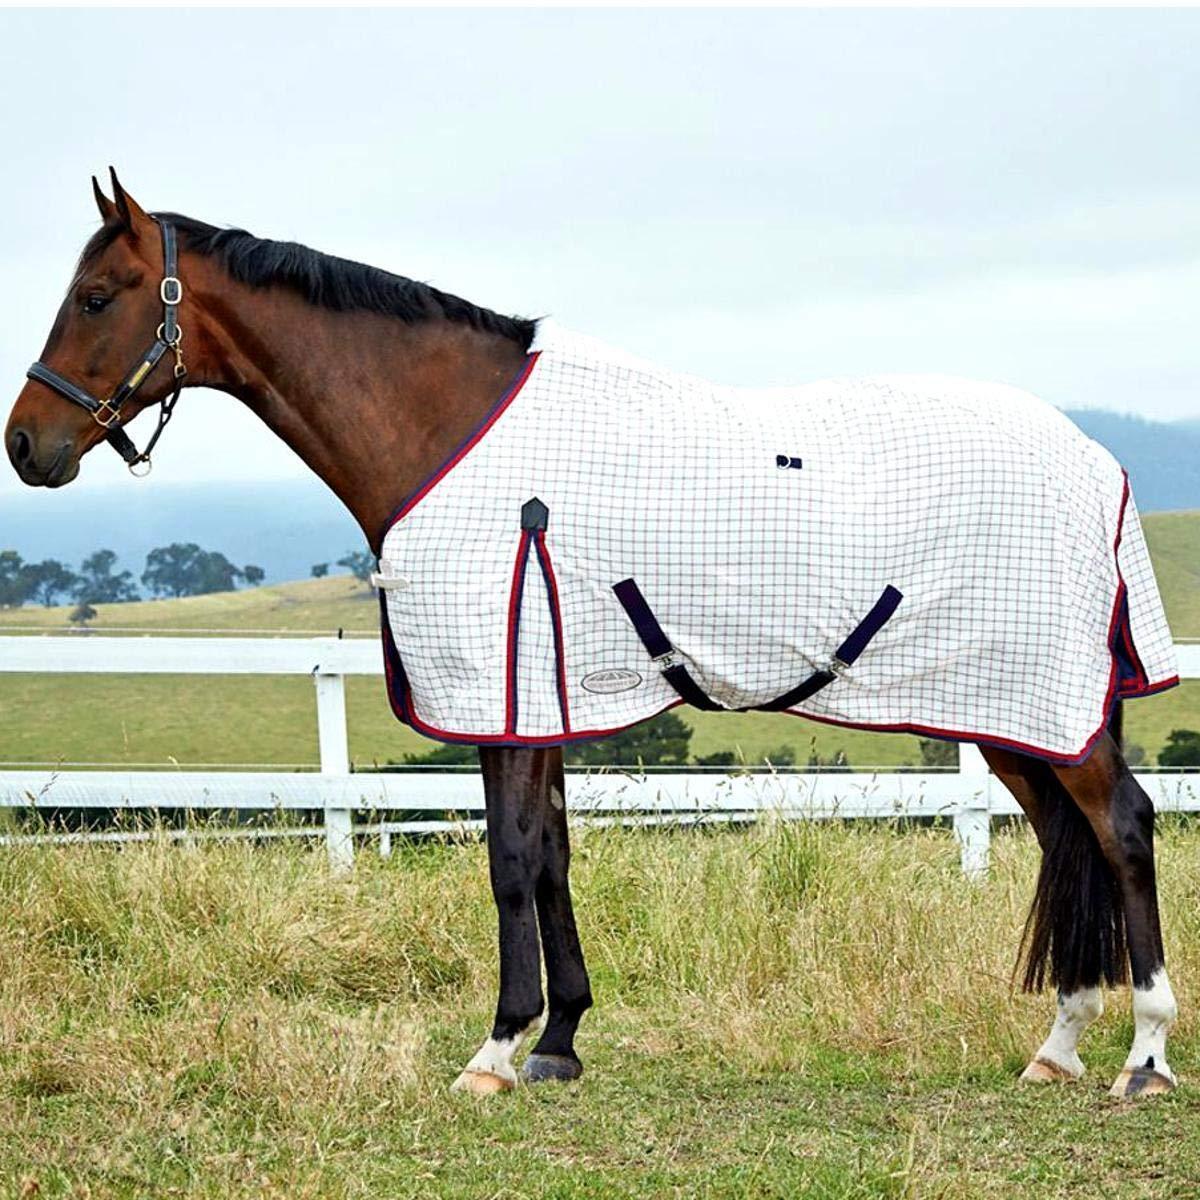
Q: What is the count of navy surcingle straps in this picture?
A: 2